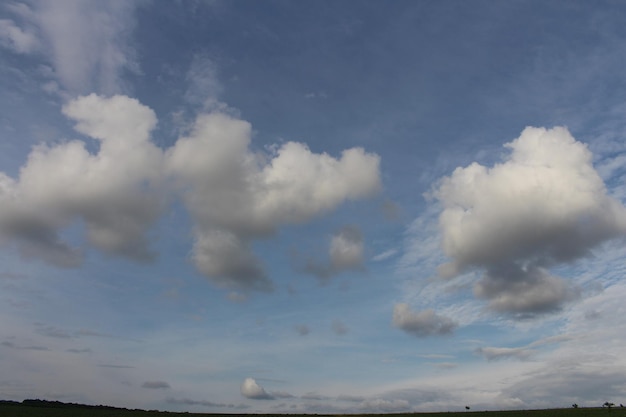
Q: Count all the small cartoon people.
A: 0